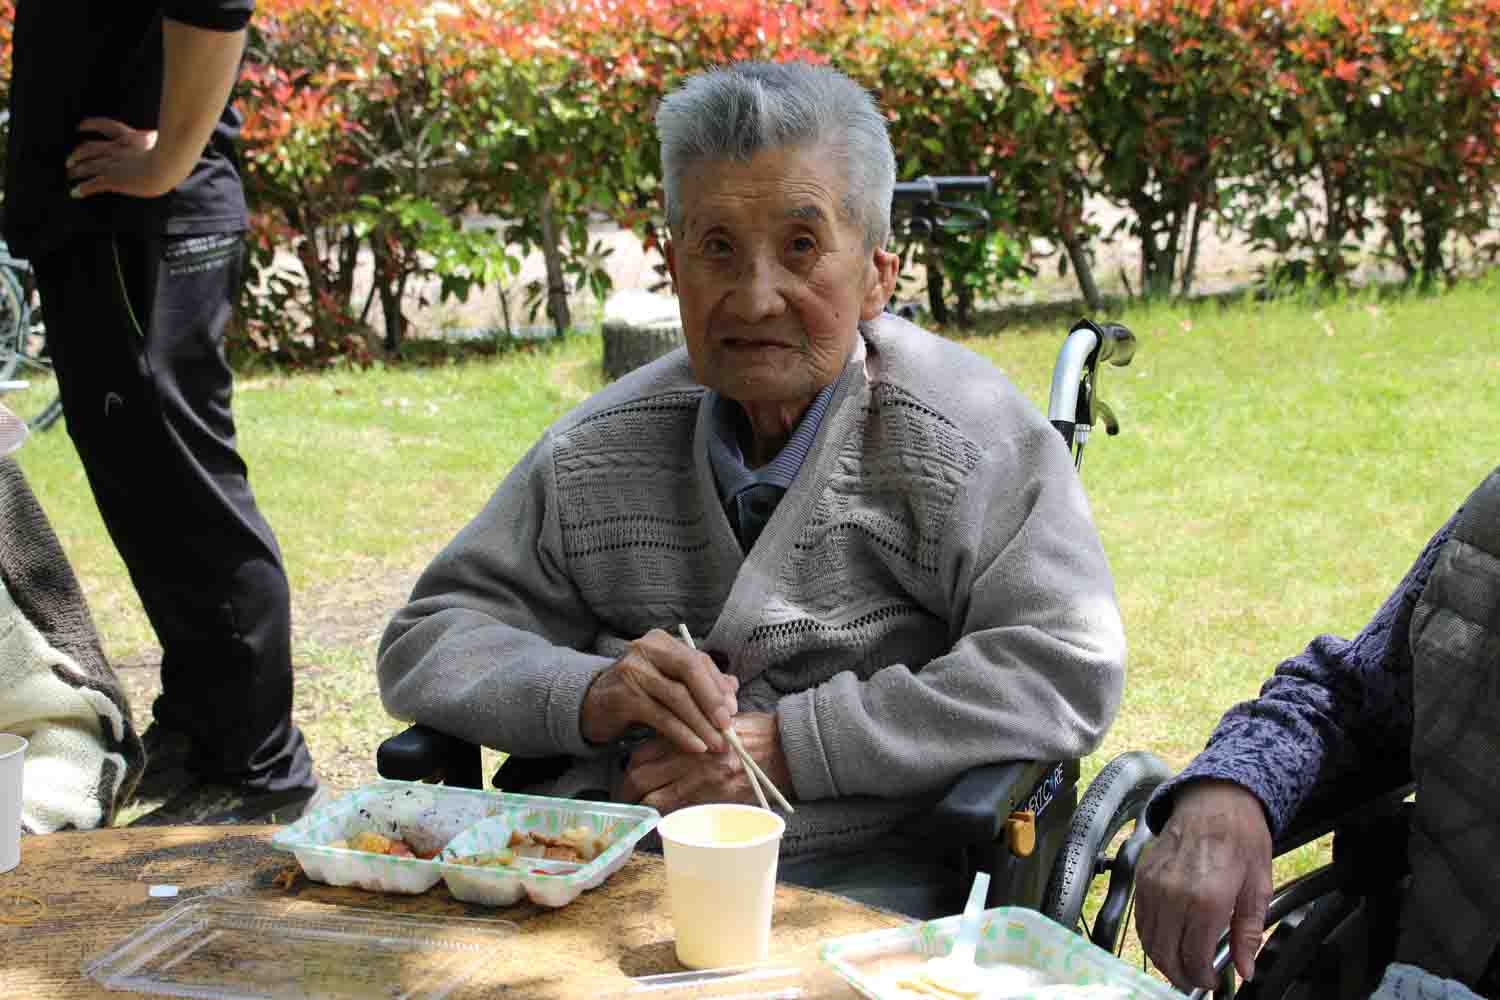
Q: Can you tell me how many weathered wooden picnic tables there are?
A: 1